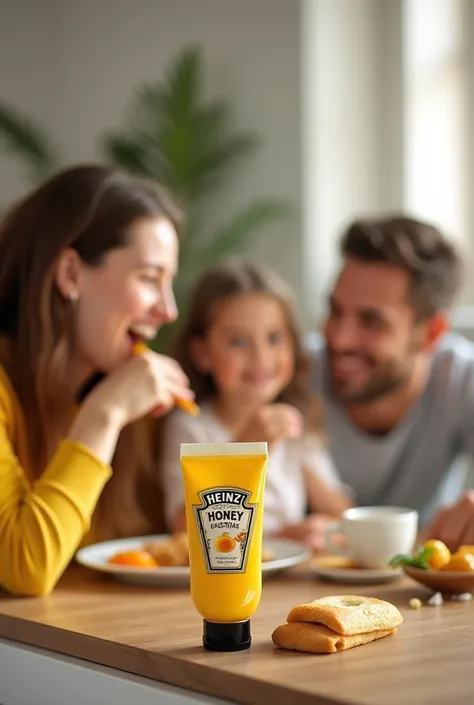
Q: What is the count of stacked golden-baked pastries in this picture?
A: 2